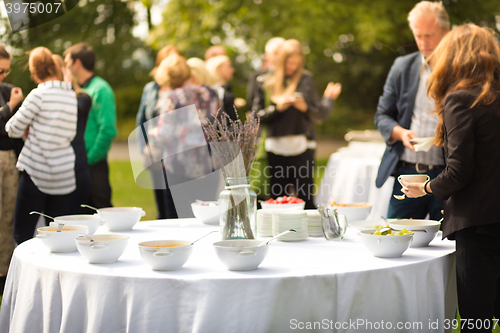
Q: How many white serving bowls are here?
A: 11